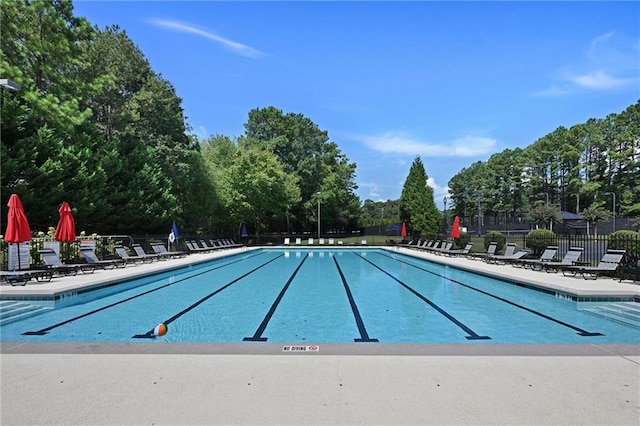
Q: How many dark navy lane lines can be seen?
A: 6